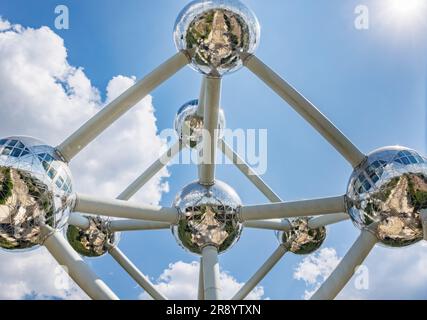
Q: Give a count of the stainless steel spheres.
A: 7